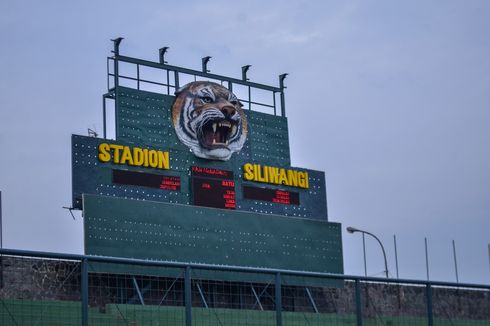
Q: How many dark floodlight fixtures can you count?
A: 5